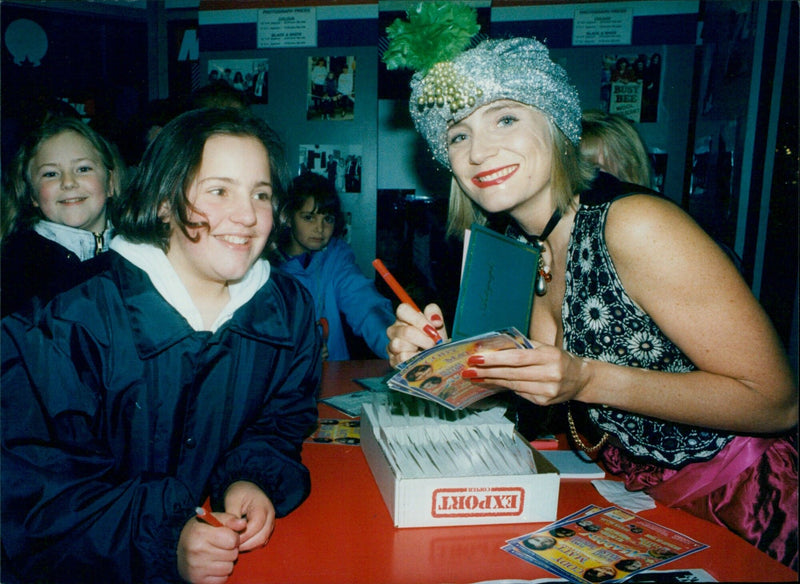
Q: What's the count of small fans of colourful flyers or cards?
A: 2